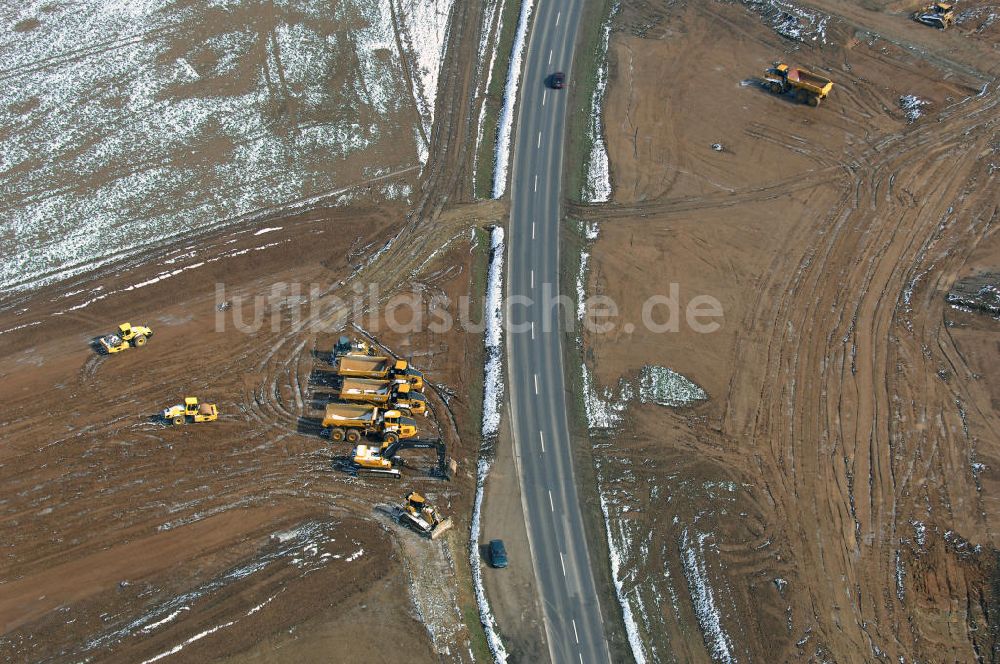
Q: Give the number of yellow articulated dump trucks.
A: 4